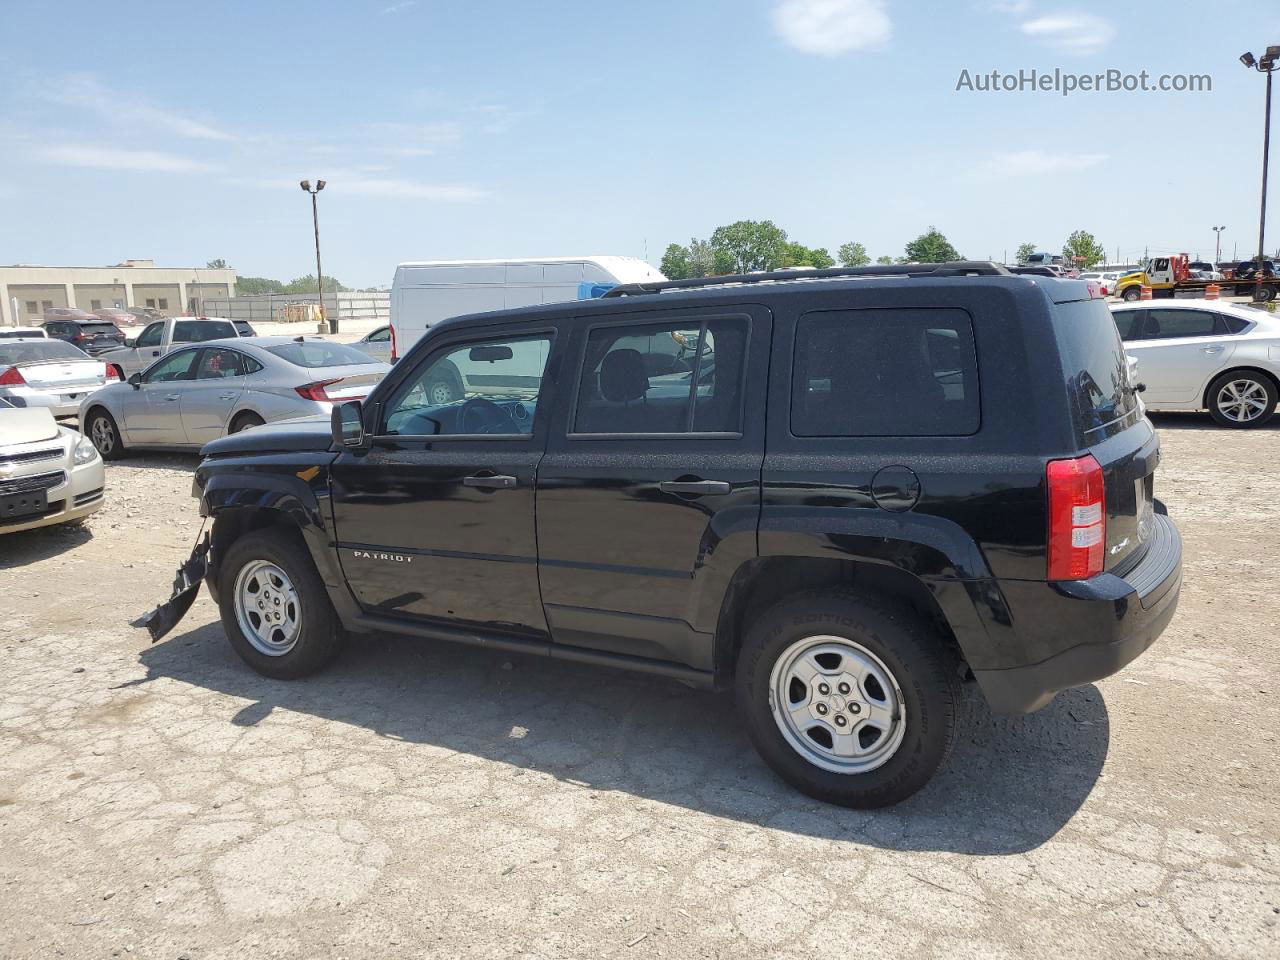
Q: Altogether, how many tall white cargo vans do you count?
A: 1